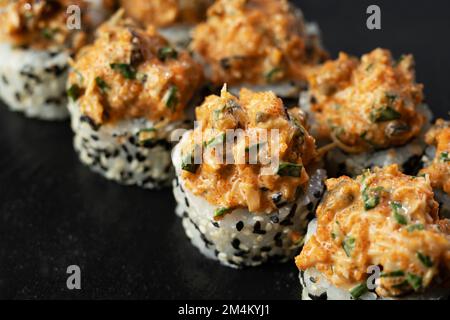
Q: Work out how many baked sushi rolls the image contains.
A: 8